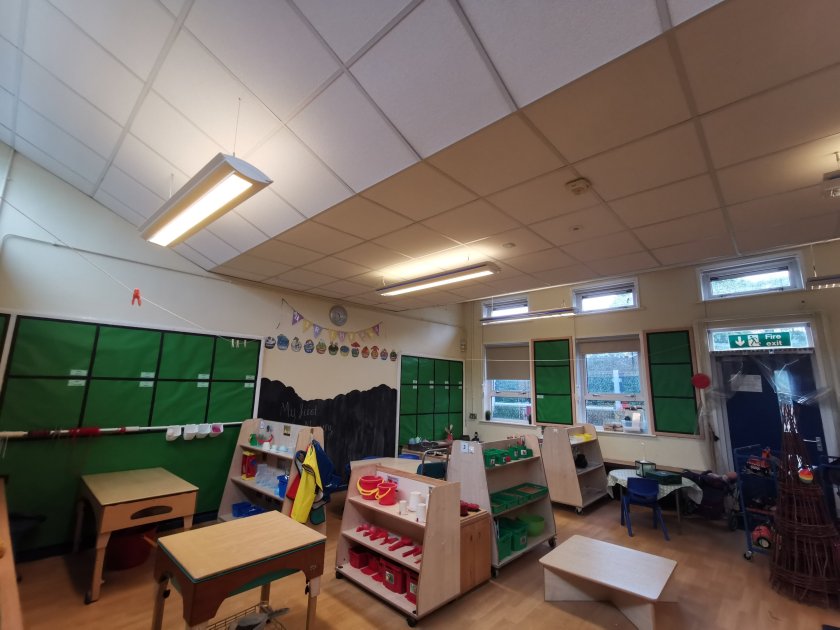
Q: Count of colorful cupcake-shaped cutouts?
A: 12